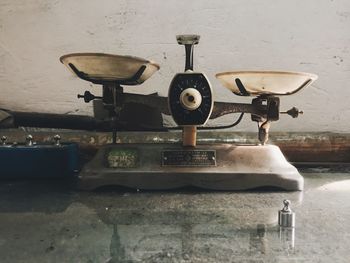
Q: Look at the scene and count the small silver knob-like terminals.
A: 3